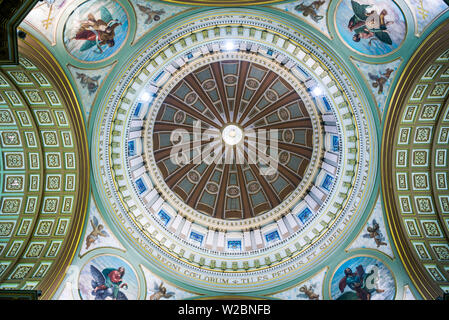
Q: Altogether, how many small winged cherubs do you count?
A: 8